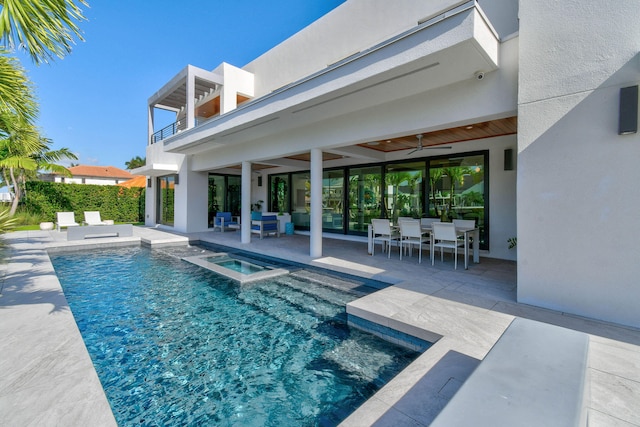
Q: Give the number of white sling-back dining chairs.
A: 6